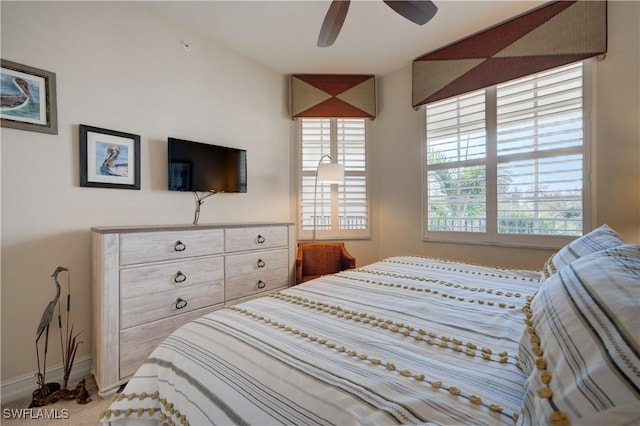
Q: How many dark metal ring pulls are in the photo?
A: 6